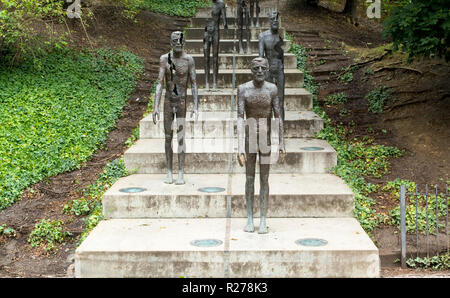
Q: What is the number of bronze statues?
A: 6